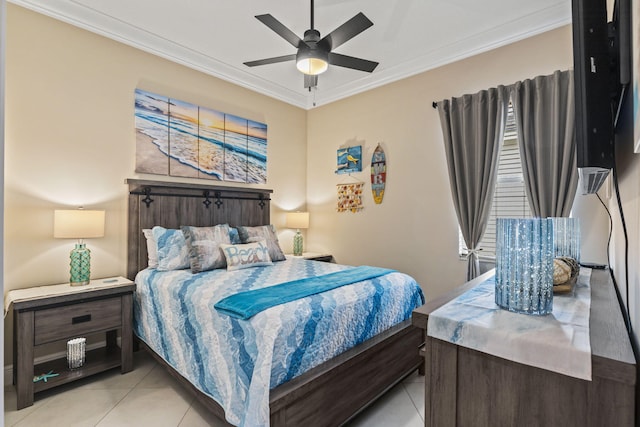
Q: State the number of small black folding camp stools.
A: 0